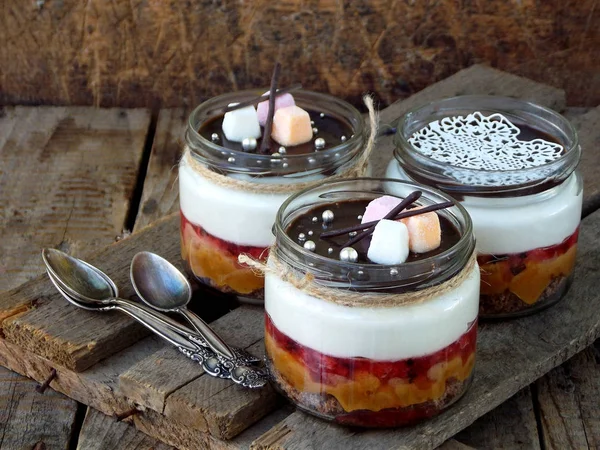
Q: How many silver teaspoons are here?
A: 3